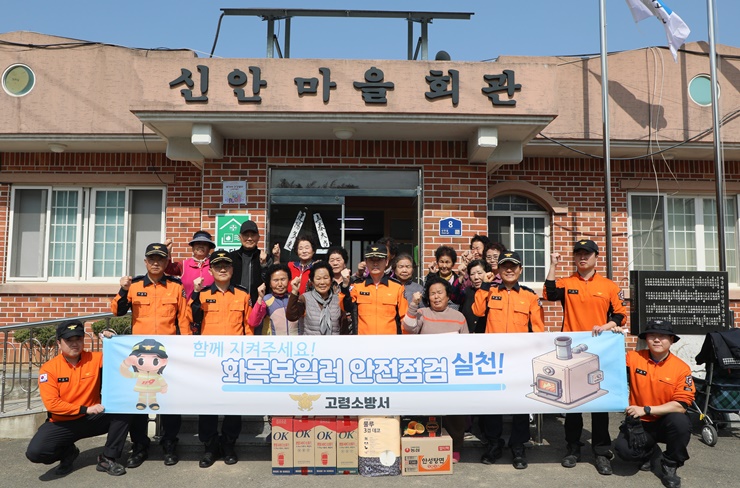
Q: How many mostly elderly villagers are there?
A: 13